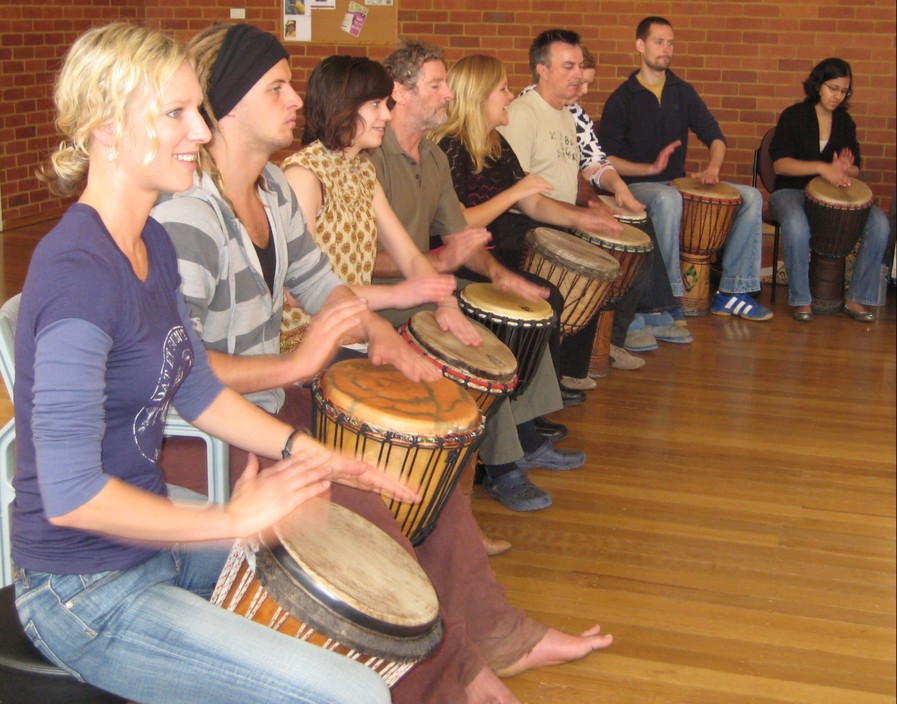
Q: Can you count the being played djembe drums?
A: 9